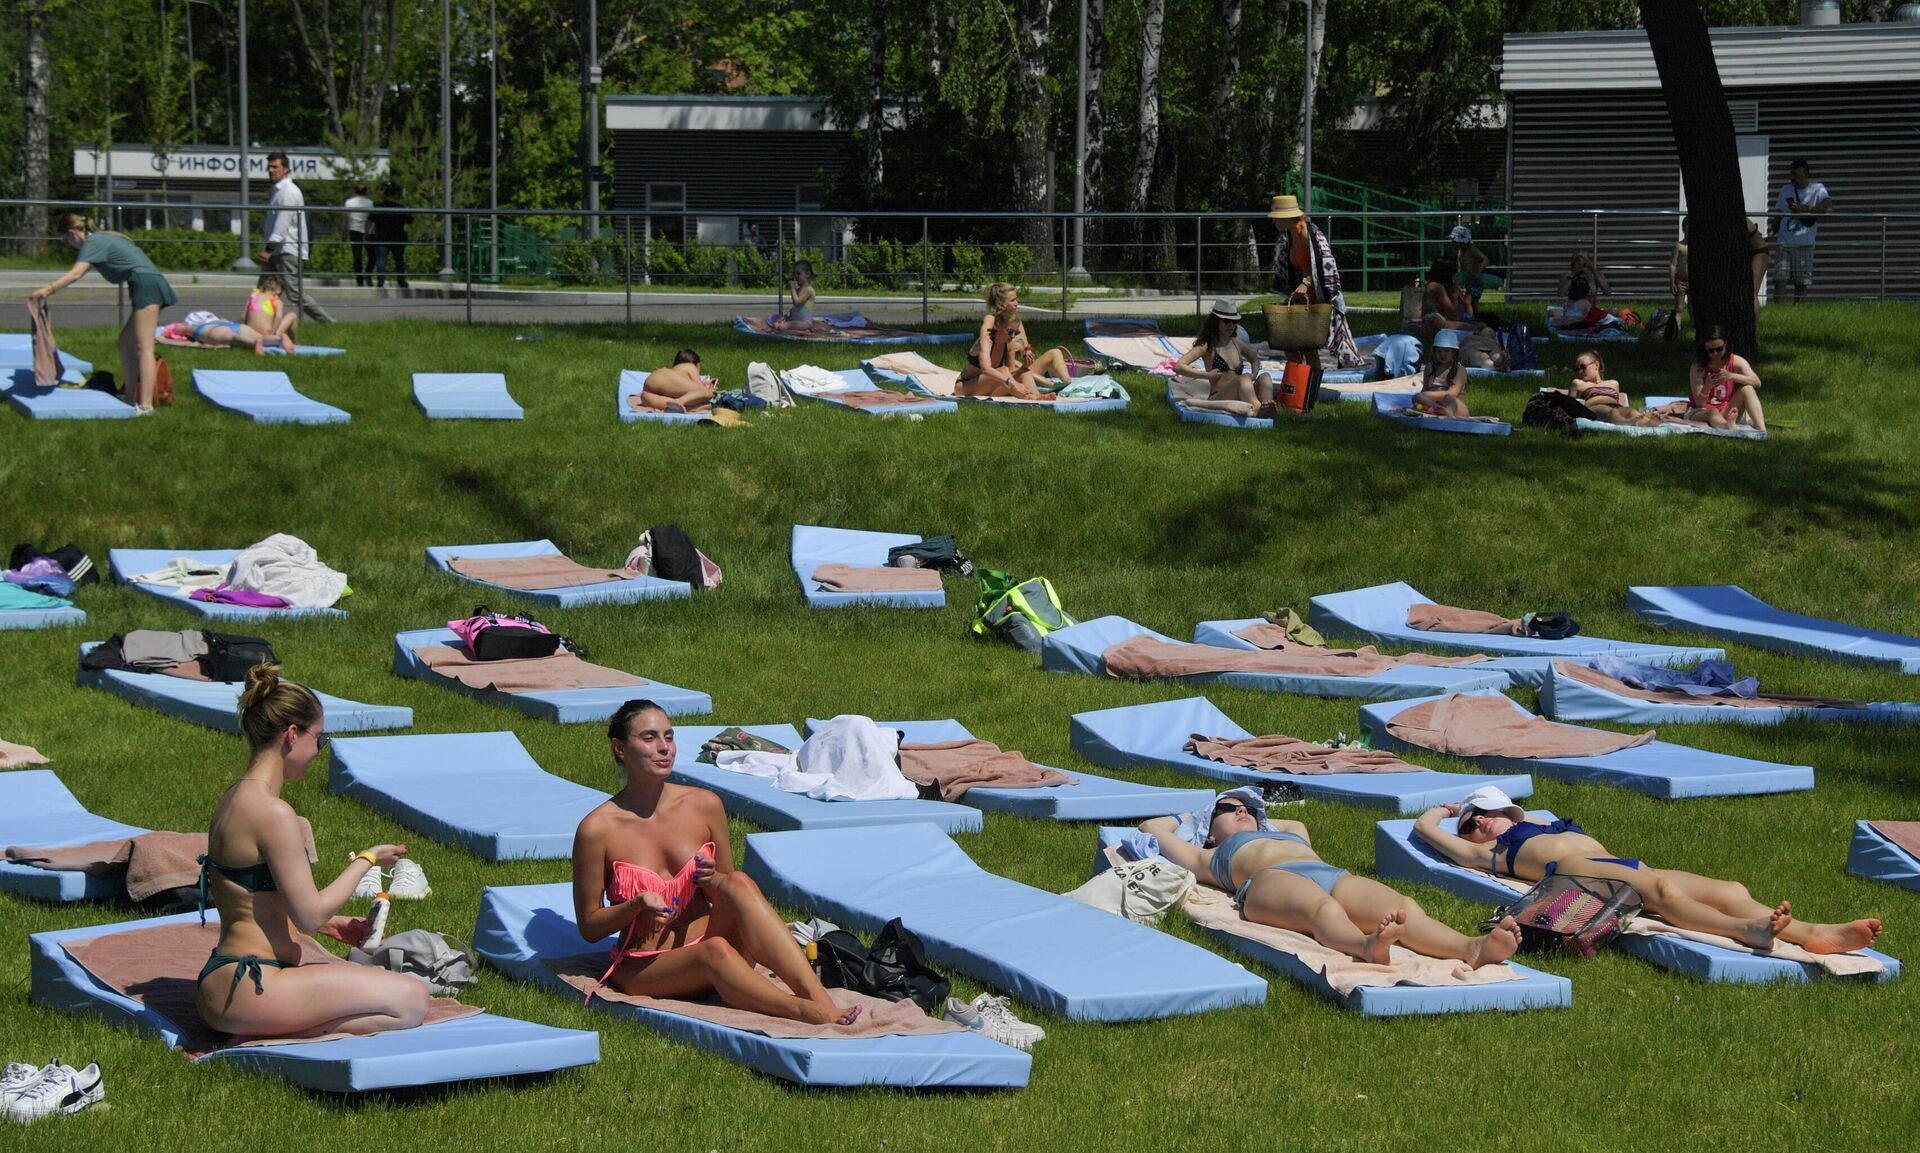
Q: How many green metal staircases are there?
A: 1